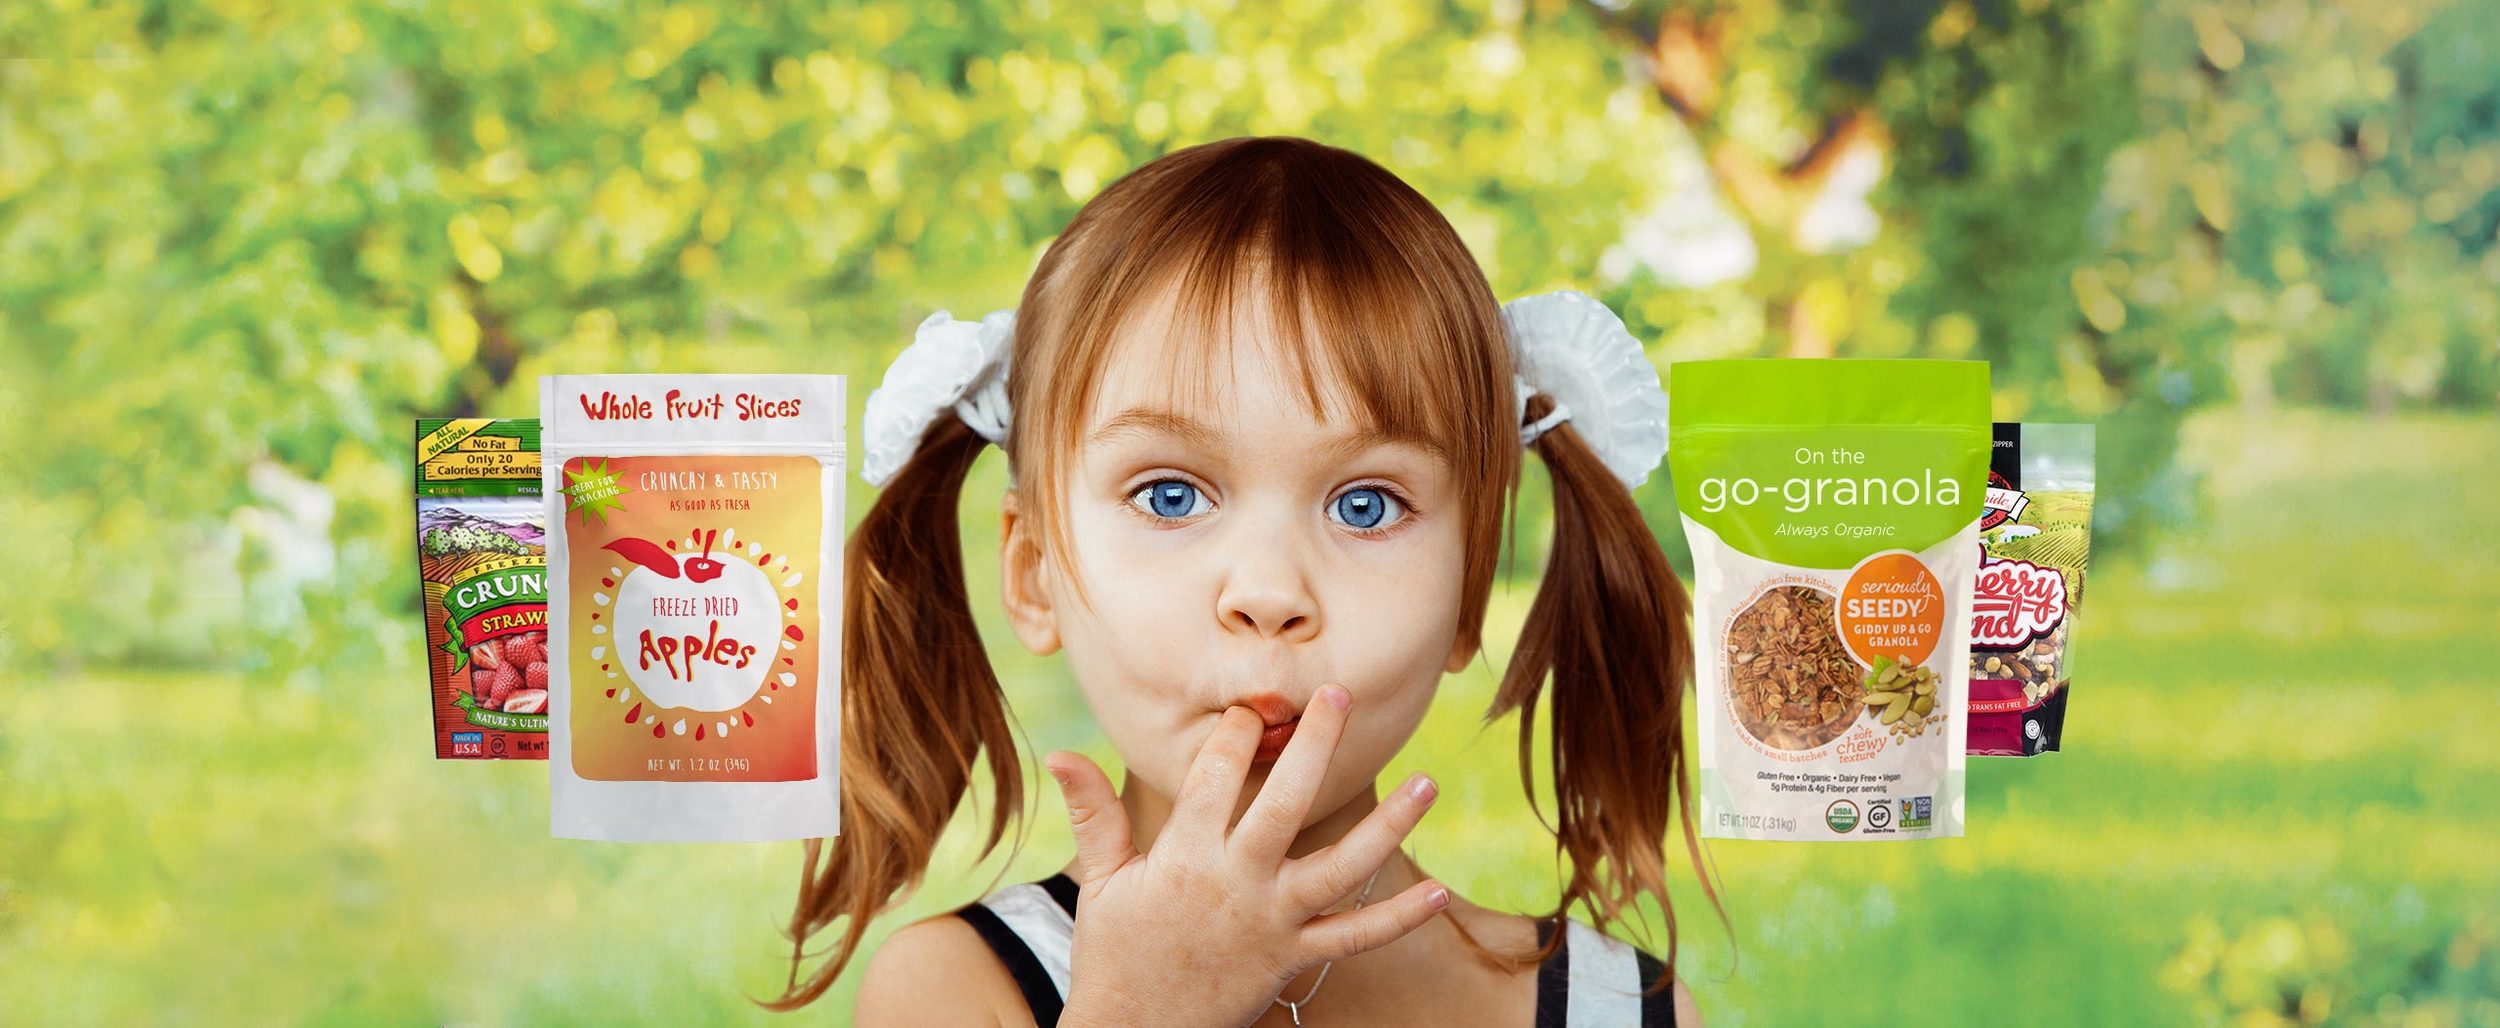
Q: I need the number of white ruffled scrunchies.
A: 2